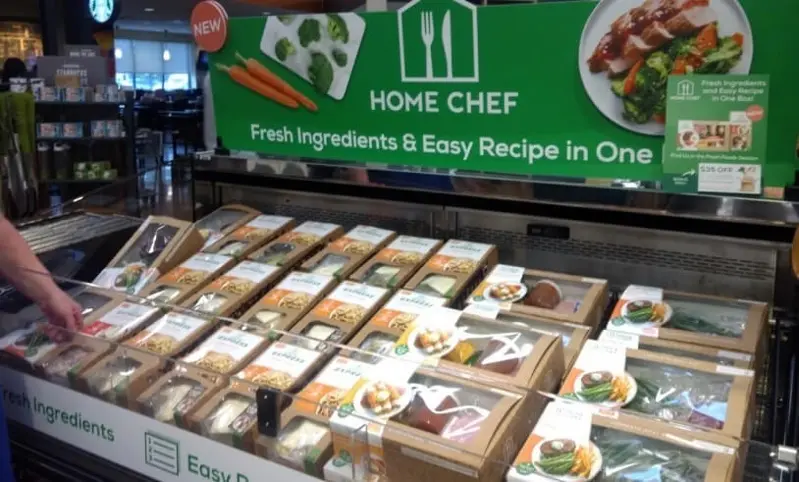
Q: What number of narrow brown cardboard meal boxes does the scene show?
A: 15